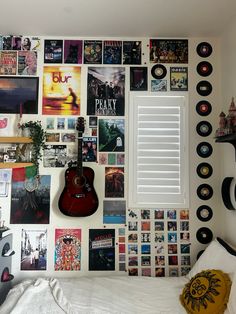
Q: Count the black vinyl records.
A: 12